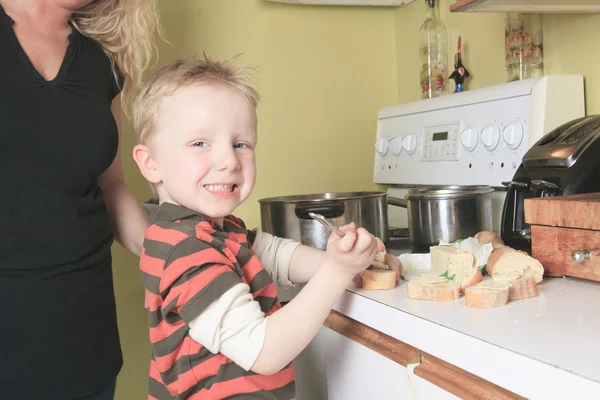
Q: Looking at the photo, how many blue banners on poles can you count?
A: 0